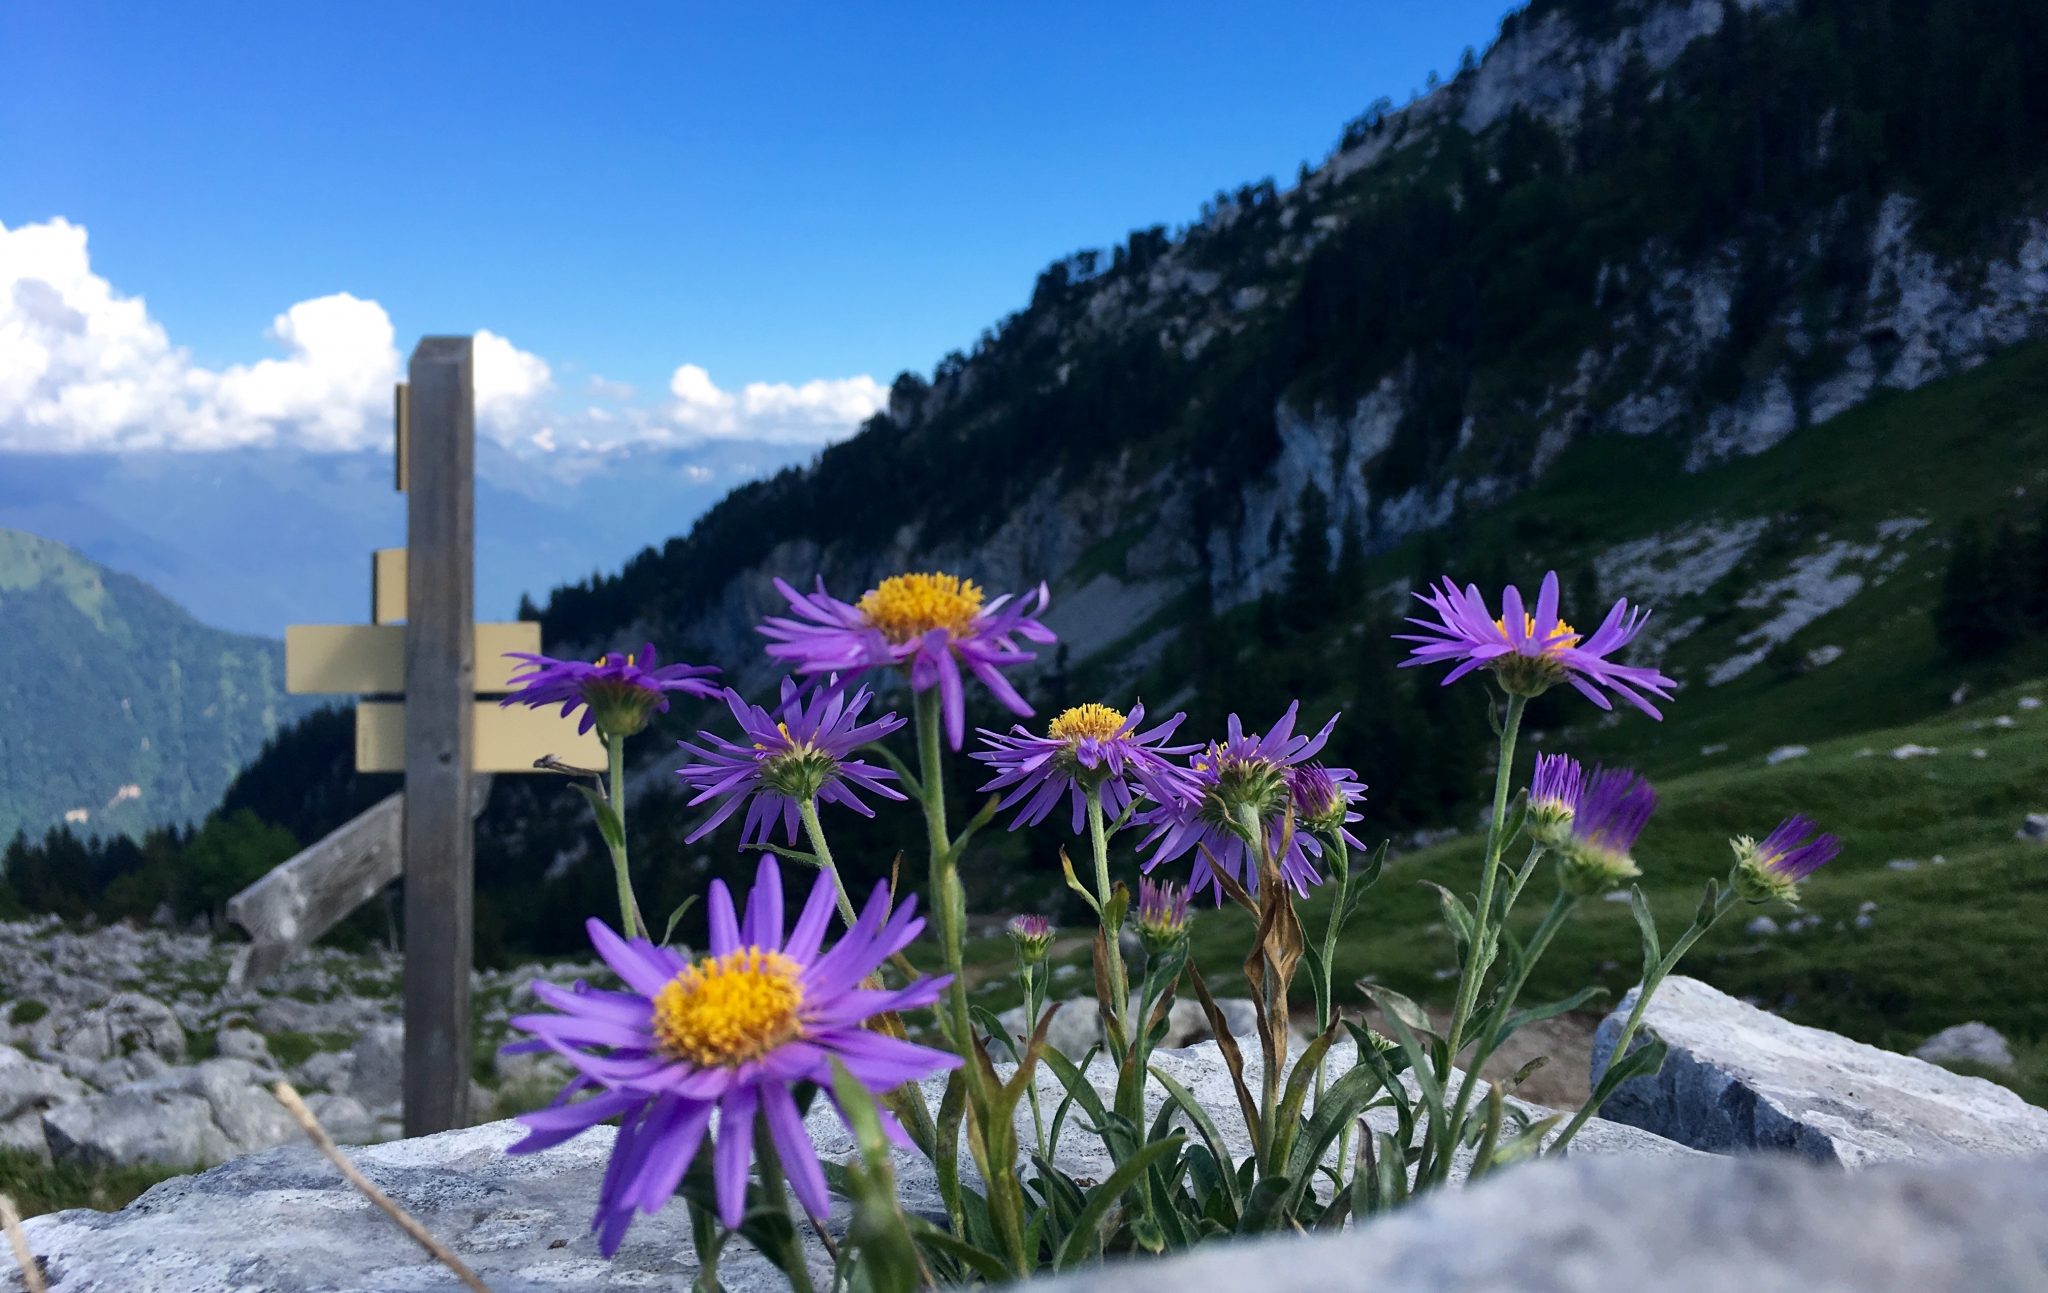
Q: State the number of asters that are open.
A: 7